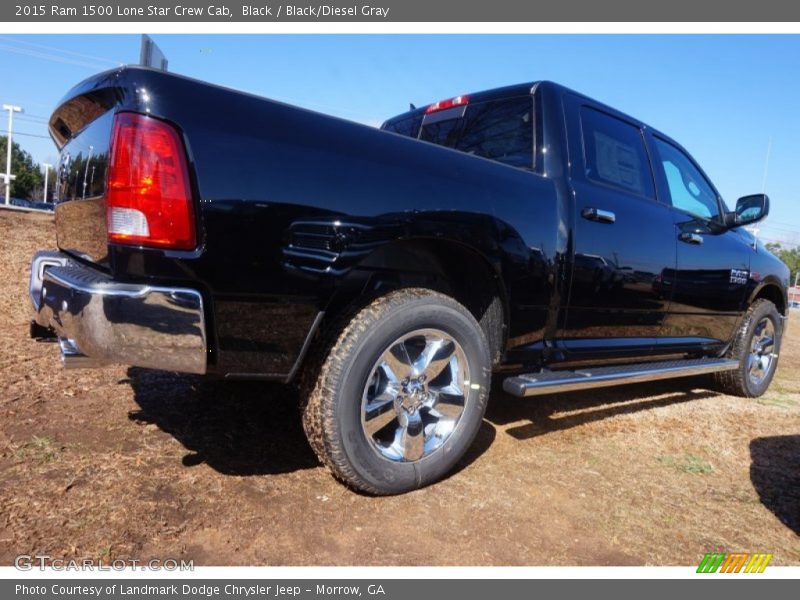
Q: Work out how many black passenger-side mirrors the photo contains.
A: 1